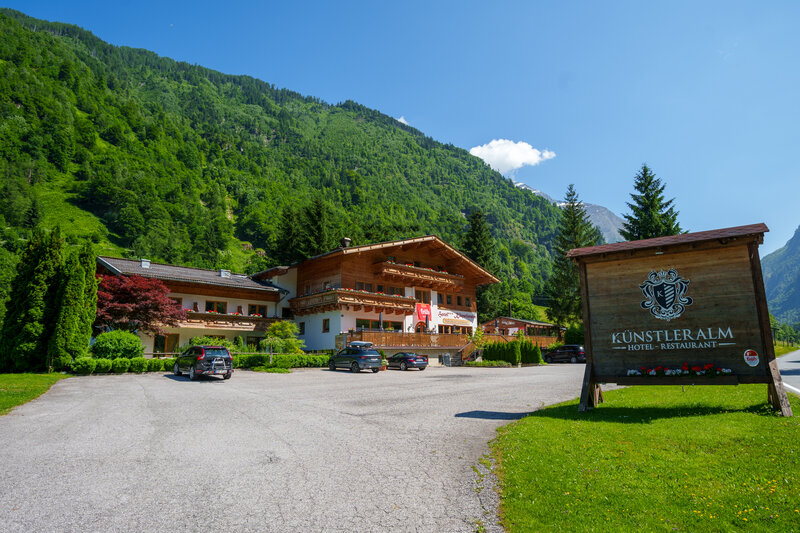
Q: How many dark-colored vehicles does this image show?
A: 4